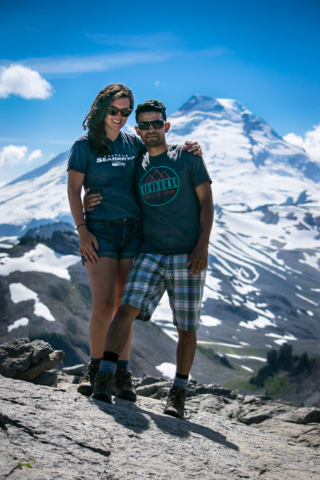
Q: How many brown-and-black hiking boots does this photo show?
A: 4